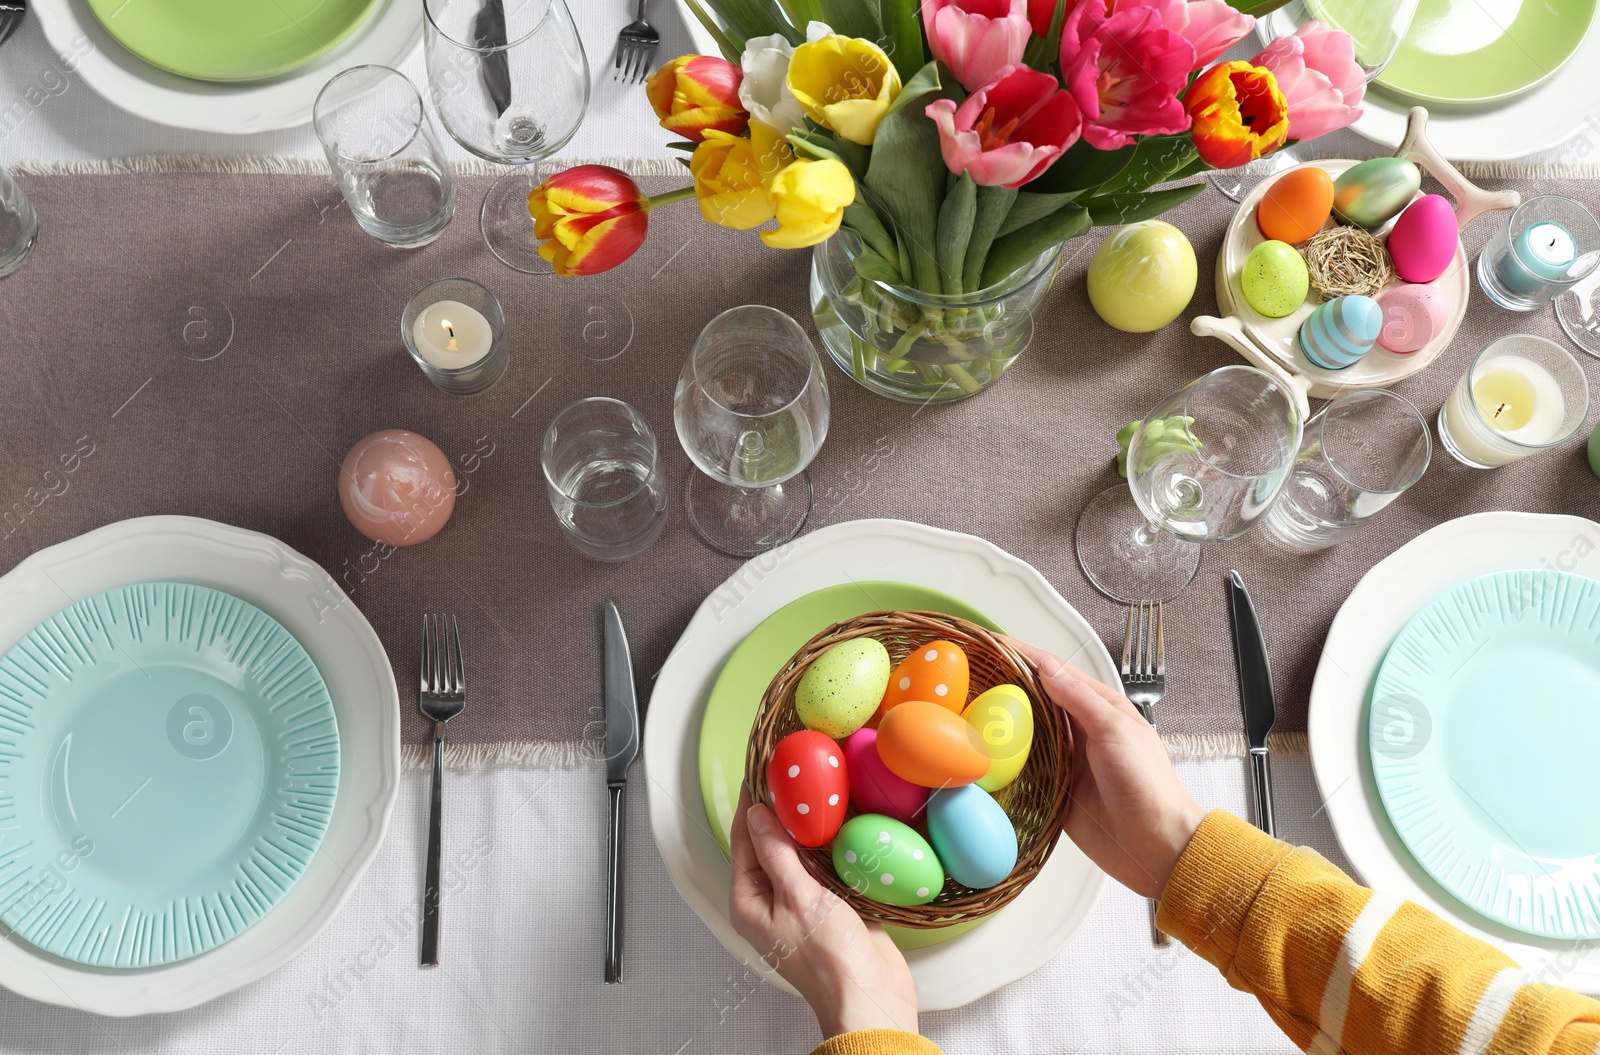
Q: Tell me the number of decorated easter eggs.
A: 14